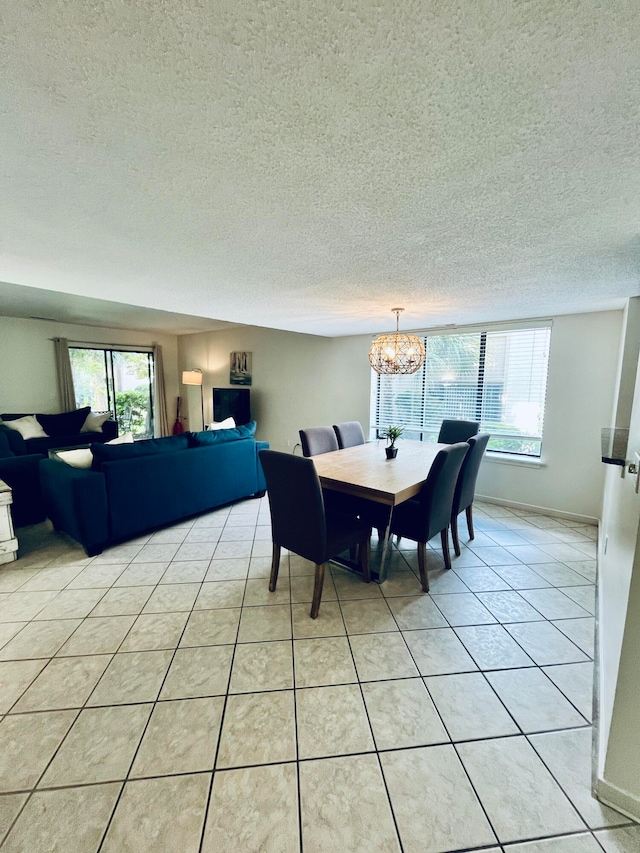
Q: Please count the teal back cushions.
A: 2